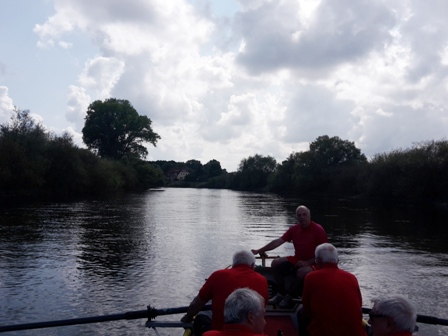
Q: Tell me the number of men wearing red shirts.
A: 5